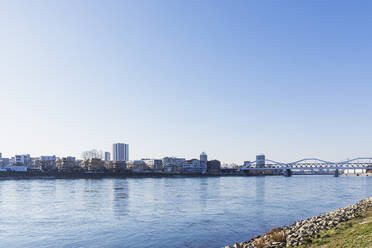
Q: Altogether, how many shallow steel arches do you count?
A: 3